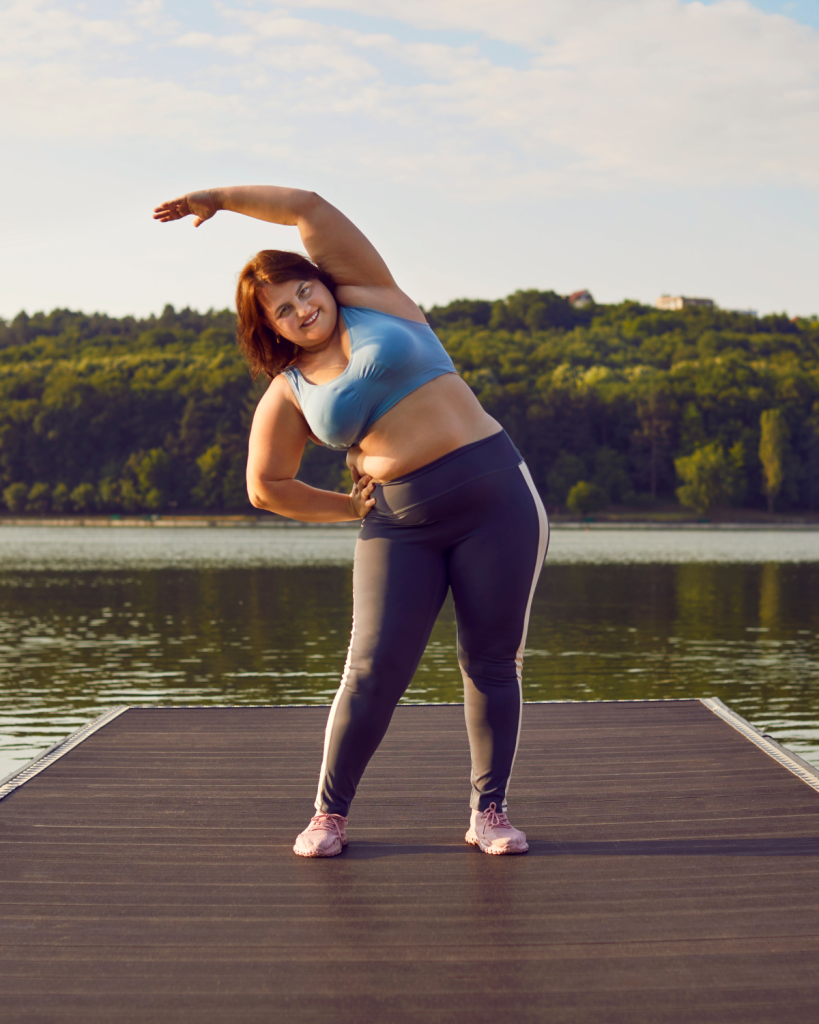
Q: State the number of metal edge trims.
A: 2